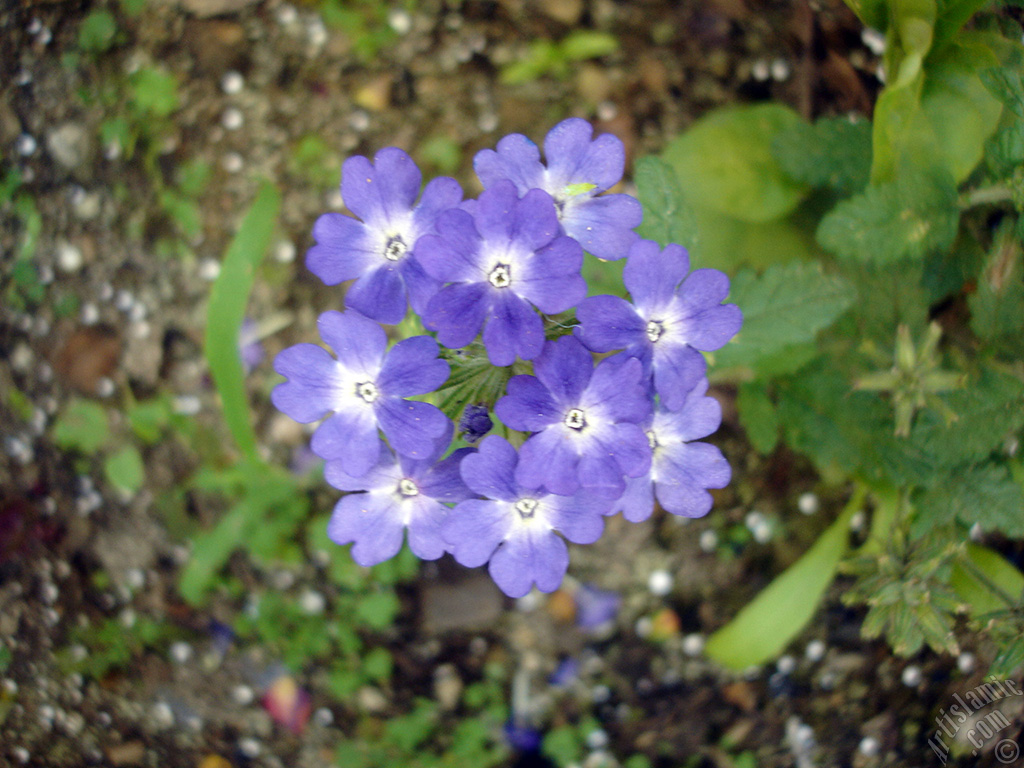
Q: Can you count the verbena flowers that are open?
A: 9